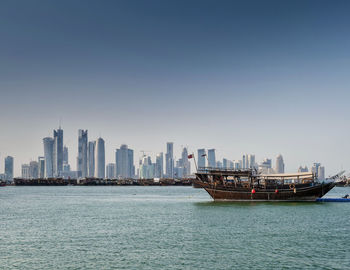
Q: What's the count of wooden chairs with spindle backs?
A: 0